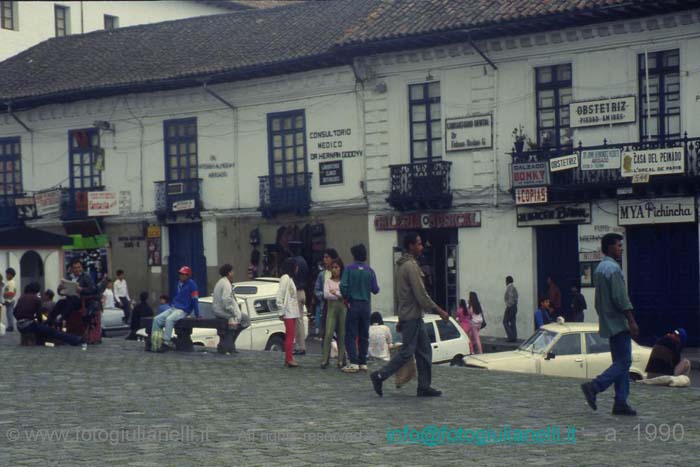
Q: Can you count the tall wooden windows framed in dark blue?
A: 7